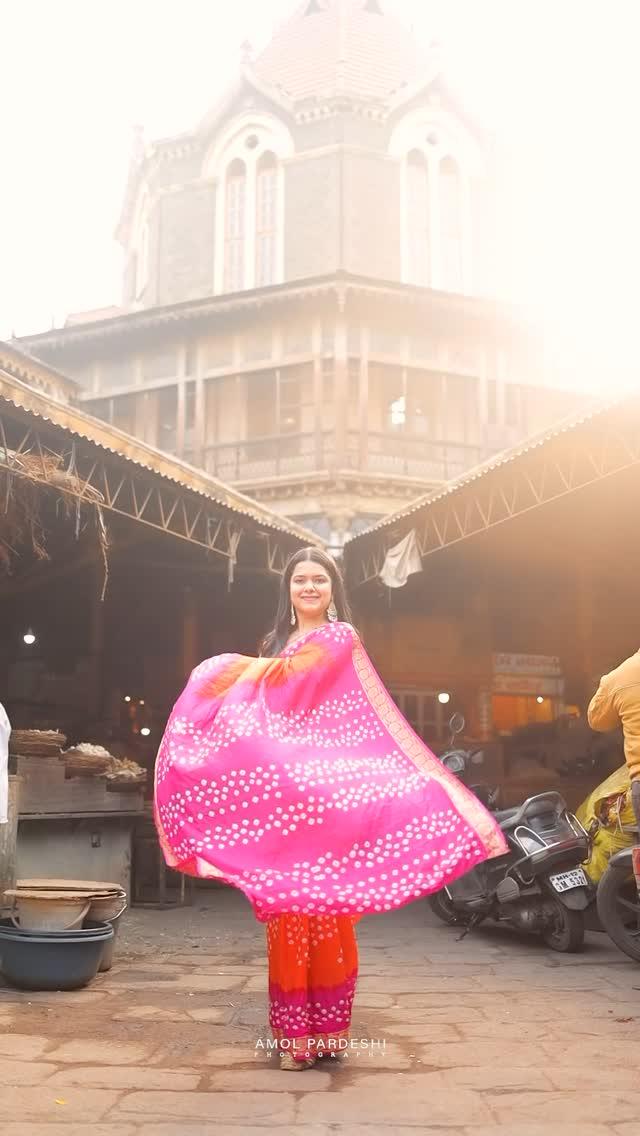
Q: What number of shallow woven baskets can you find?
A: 3